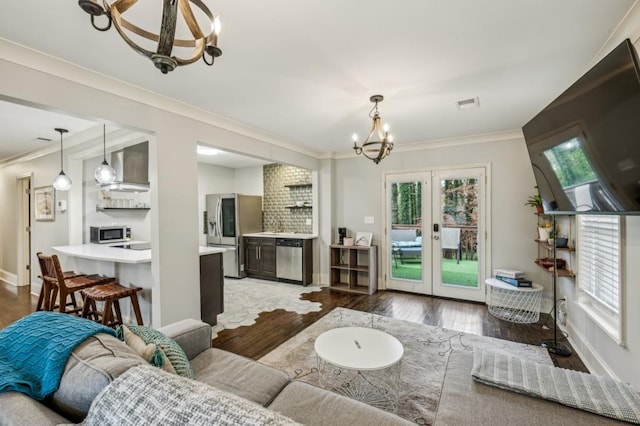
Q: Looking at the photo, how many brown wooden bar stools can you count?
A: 3